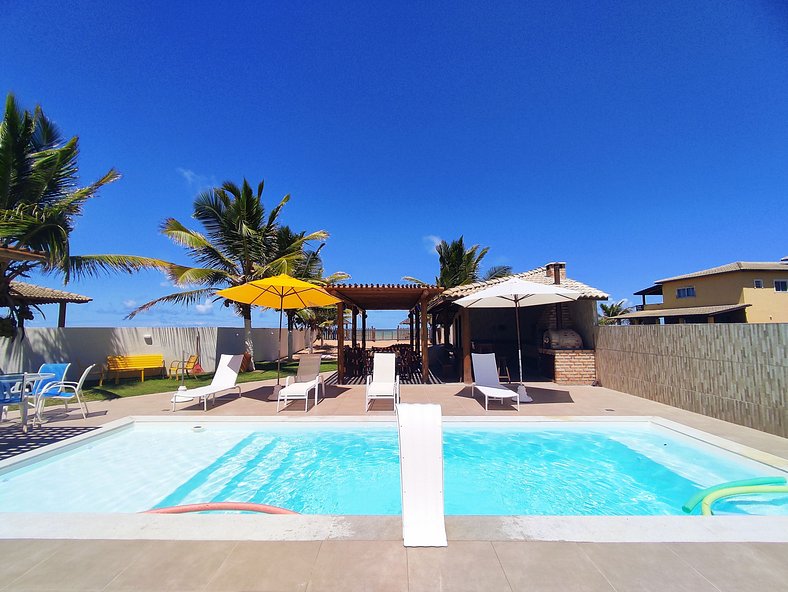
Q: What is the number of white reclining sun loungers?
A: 4